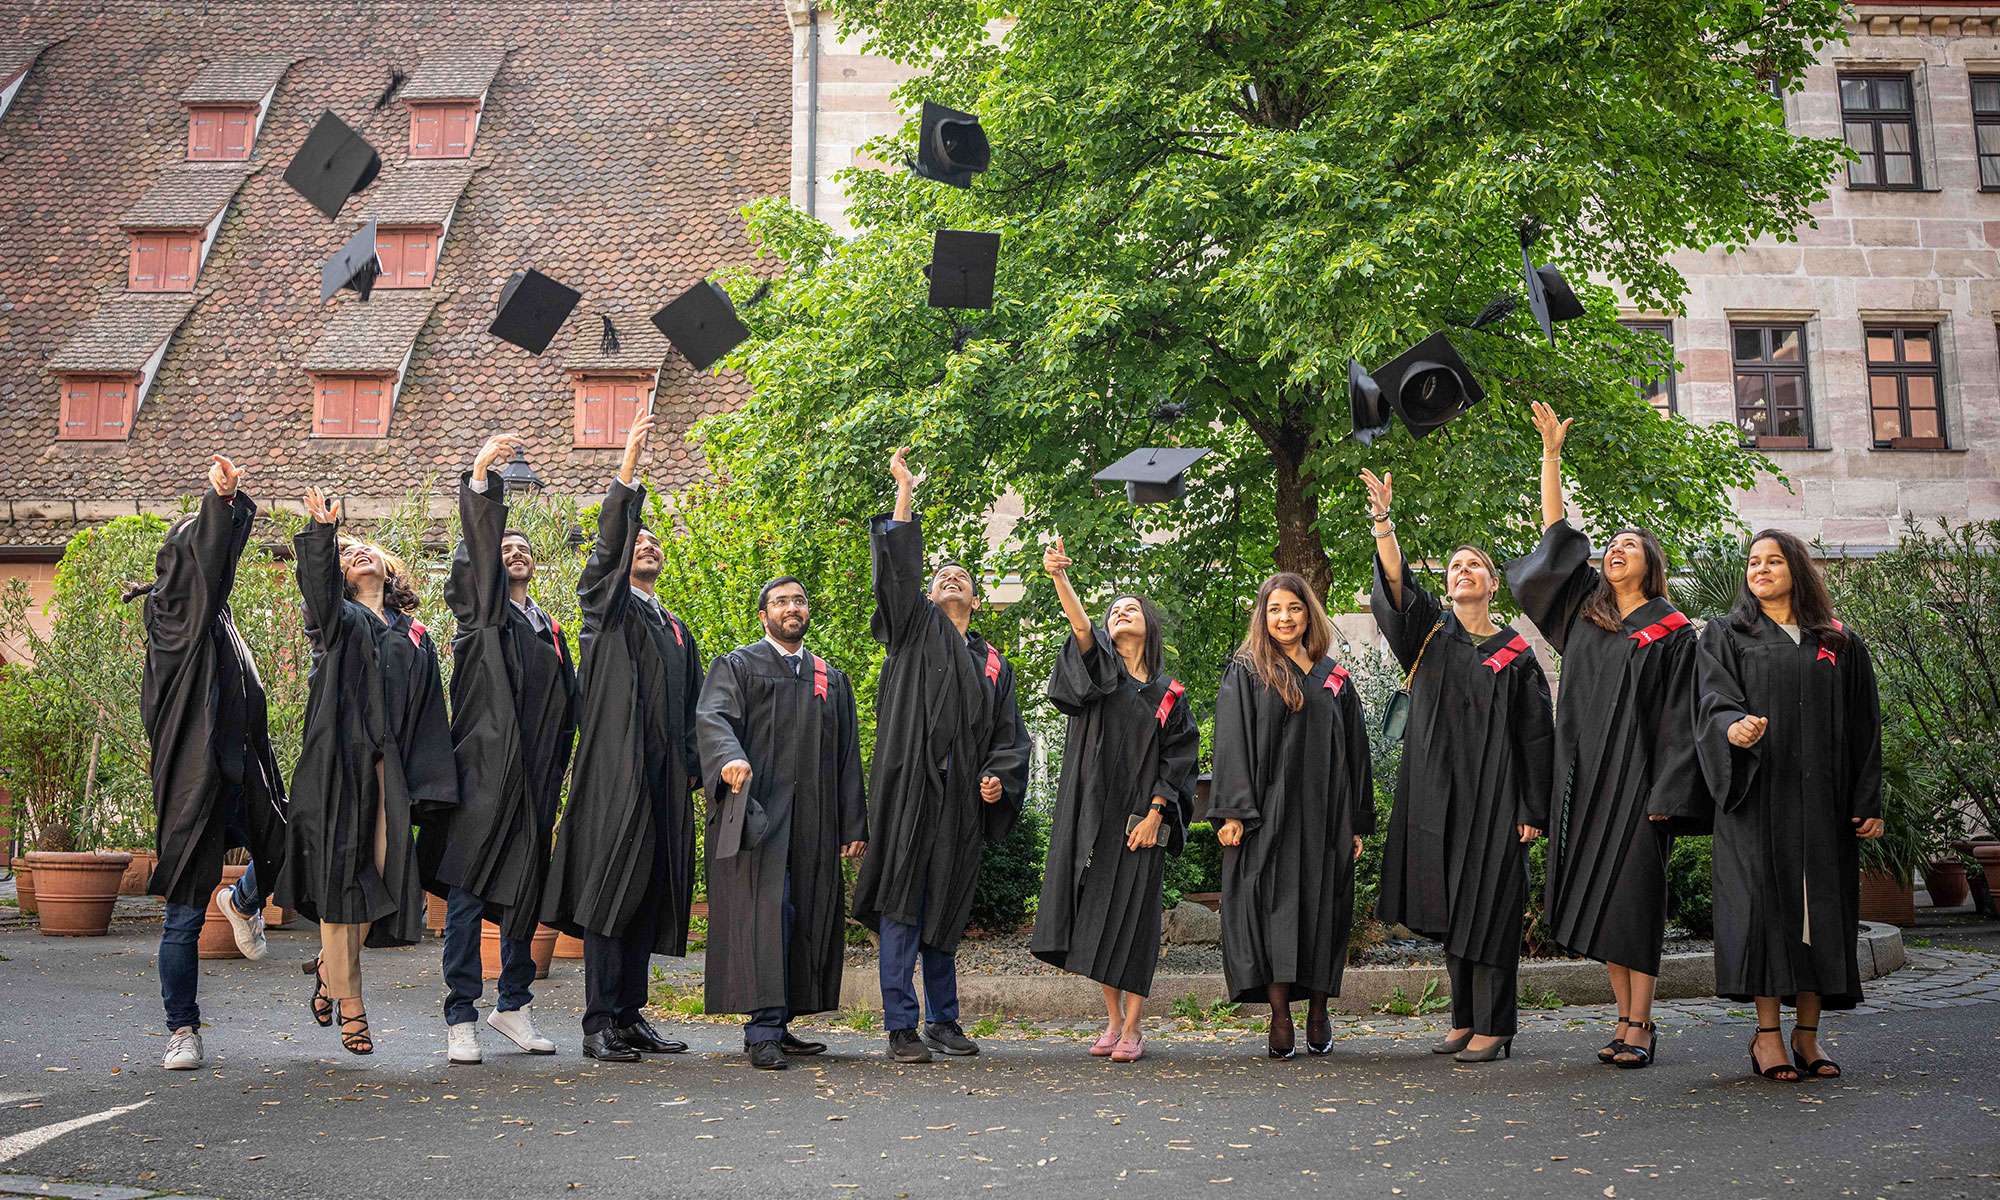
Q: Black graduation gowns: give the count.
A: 11